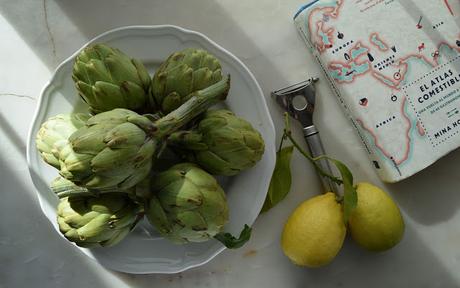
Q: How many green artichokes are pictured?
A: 7